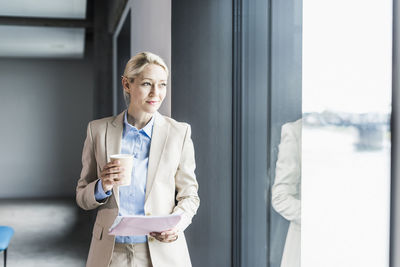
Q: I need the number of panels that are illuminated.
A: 2